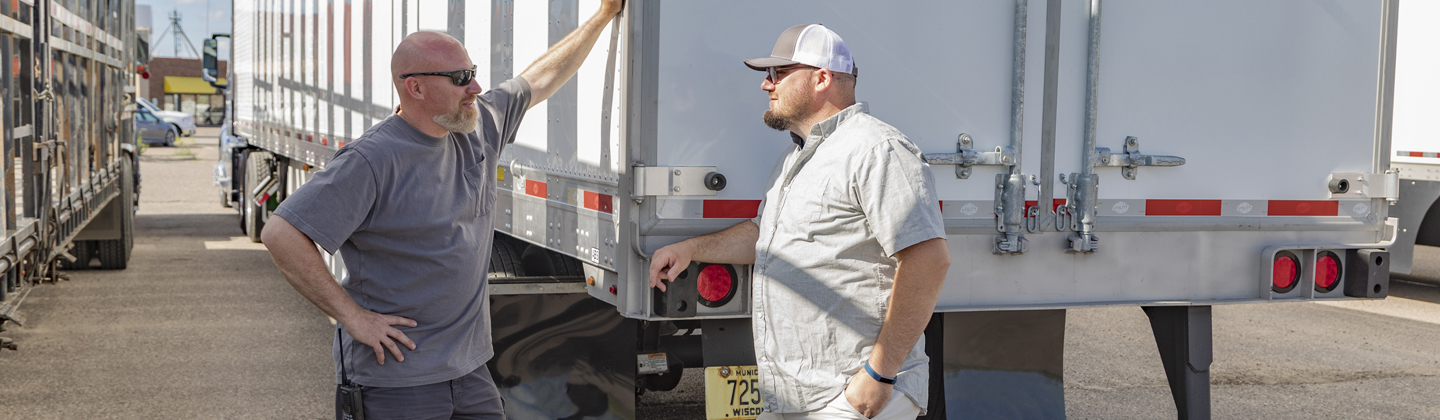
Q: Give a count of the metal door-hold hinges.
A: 2